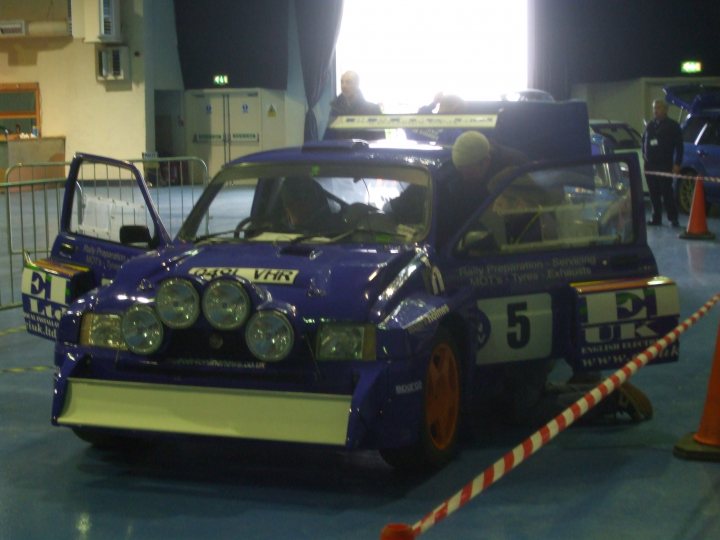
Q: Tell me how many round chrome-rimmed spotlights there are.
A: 4